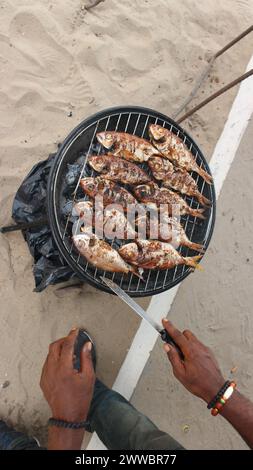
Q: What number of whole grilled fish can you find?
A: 10